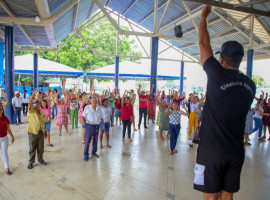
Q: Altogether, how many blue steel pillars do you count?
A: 6